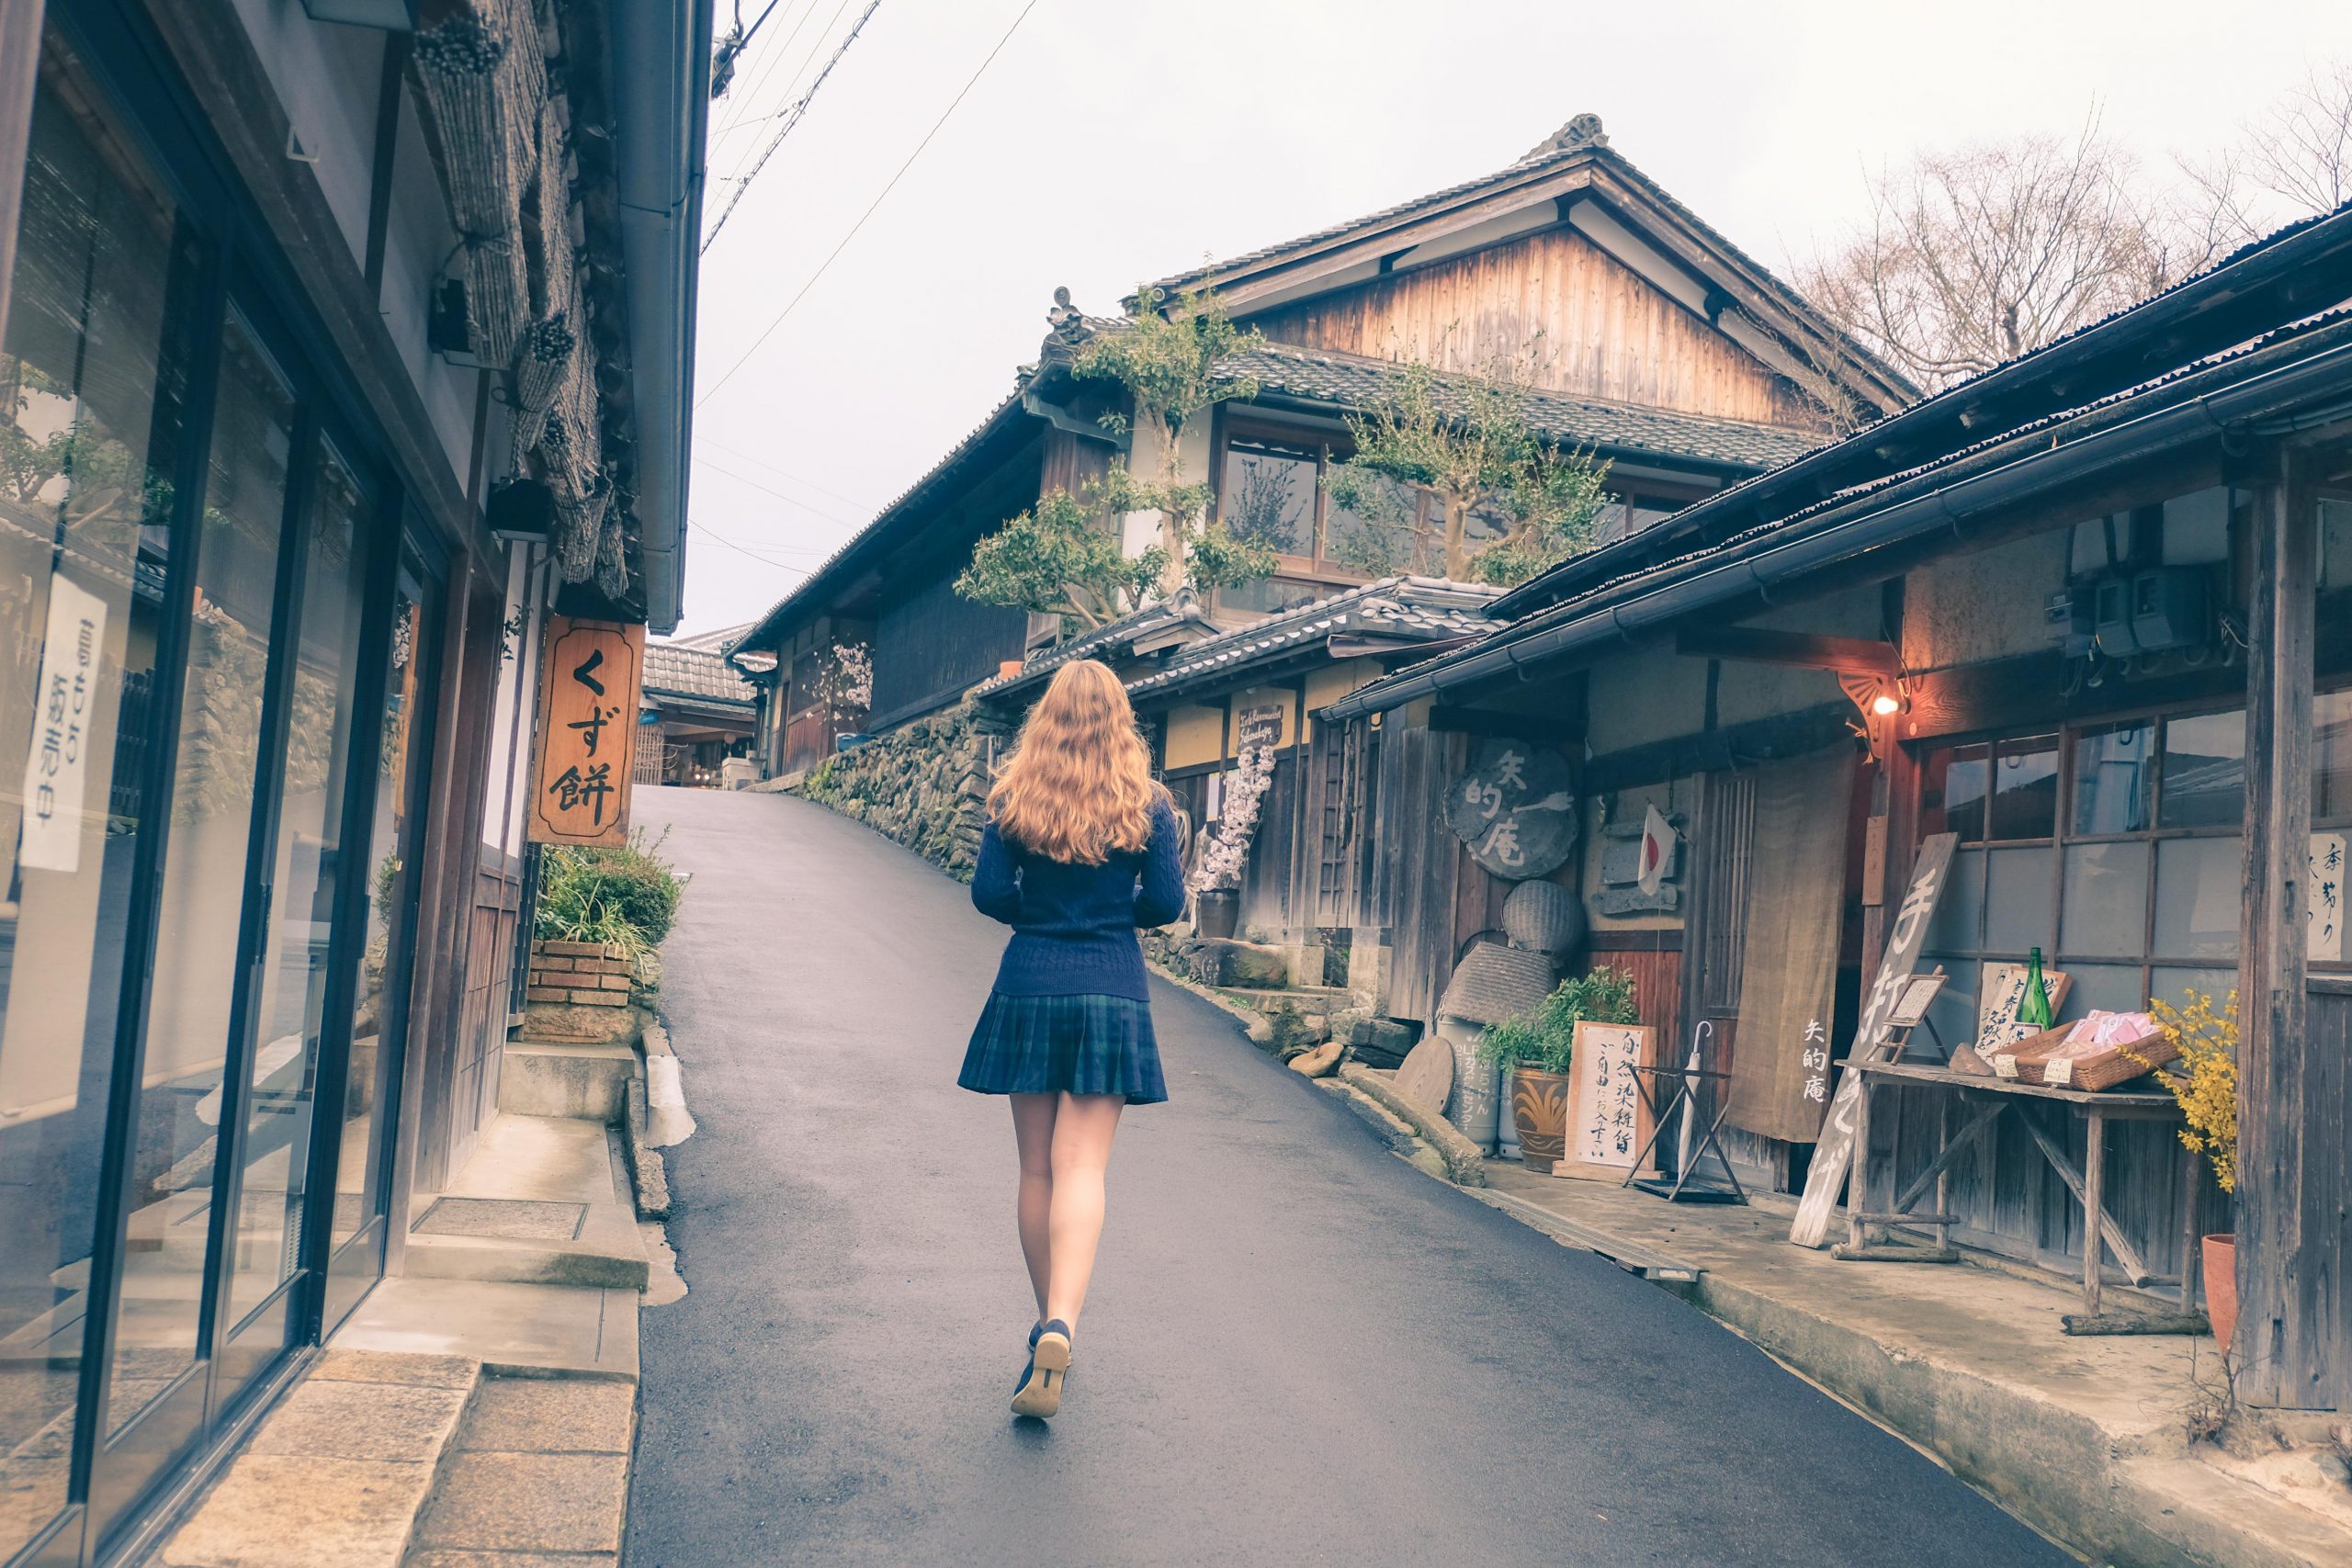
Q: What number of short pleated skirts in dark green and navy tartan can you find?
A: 1